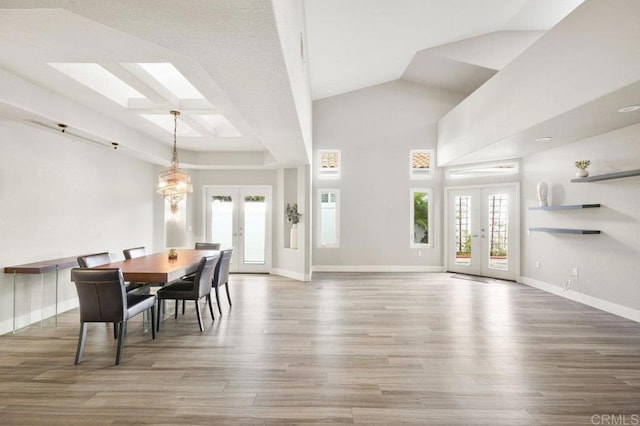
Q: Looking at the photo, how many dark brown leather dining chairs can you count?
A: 6